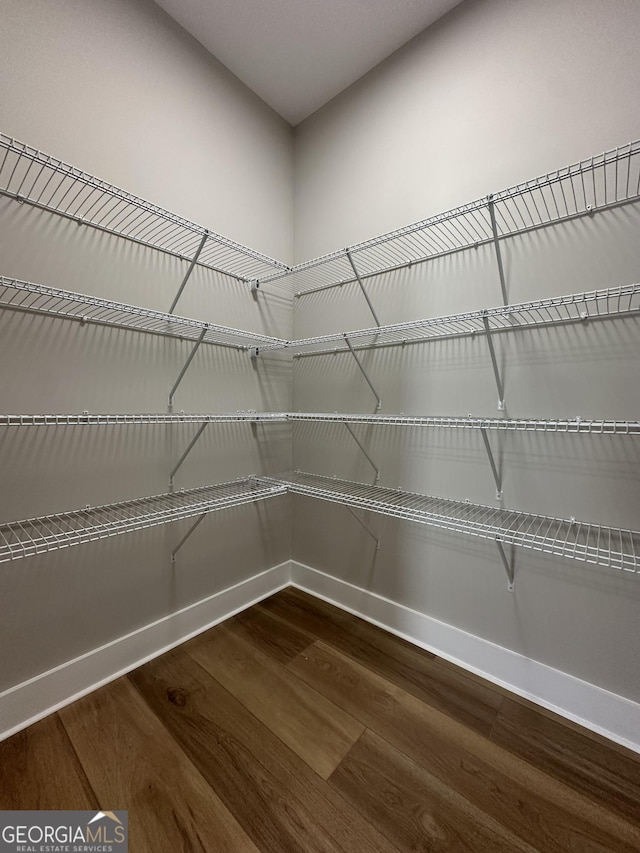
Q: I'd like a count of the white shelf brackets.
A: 12